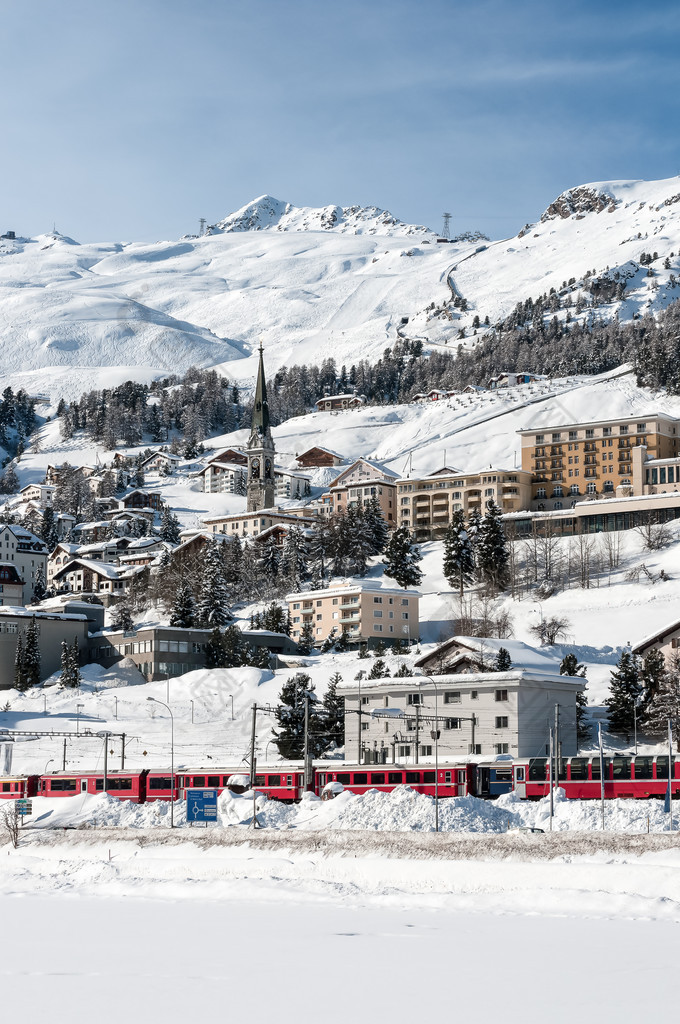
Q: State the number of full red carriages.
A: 3